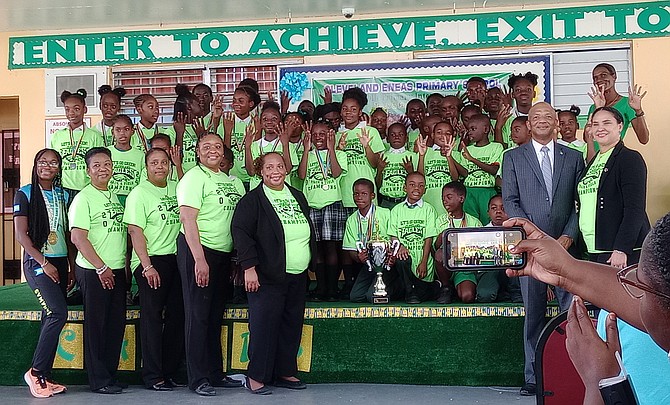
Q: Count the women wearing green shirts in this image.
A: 6